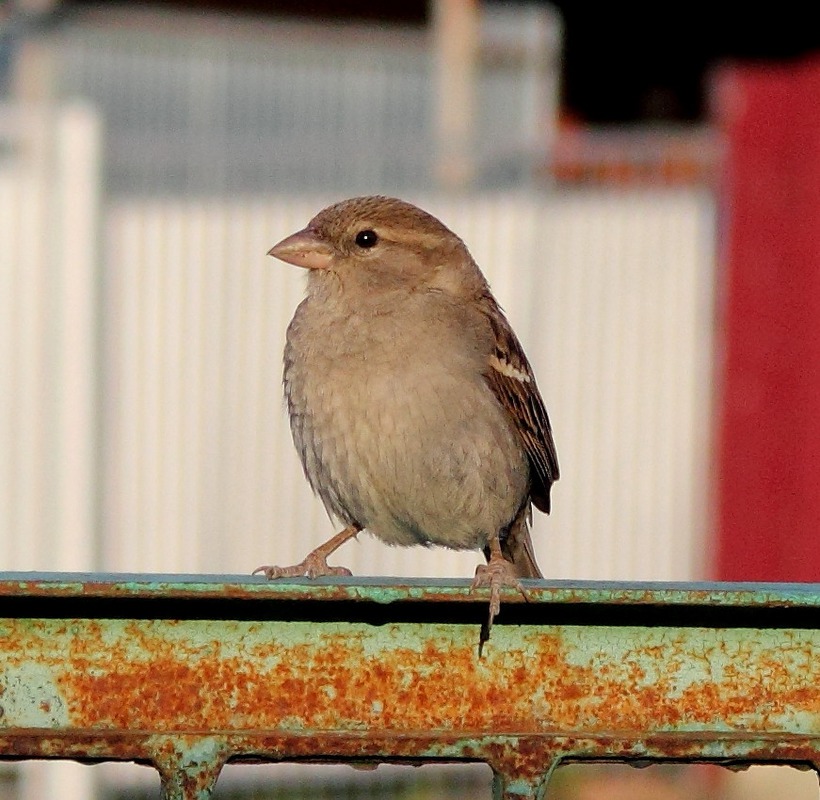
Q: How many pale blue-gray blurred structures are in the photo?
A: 1